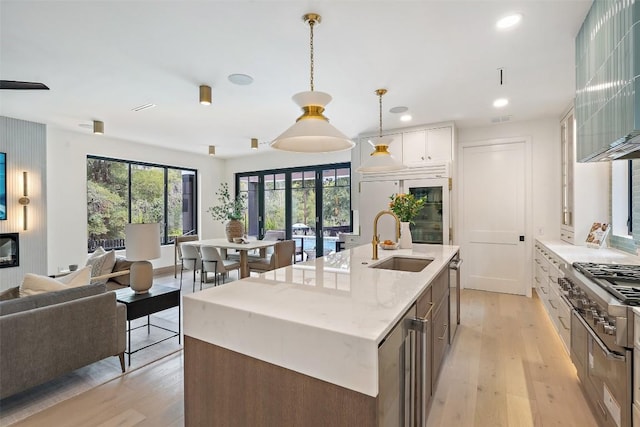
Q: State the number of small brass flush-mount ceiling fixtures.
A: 4